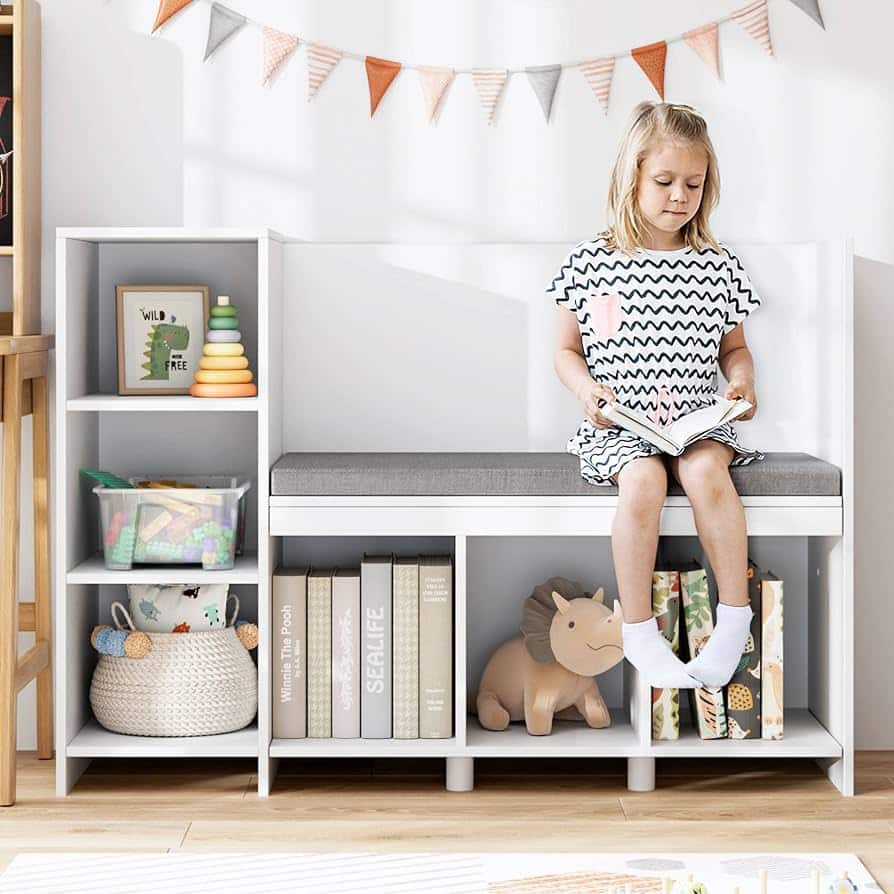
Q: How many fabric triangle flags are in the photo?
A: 13